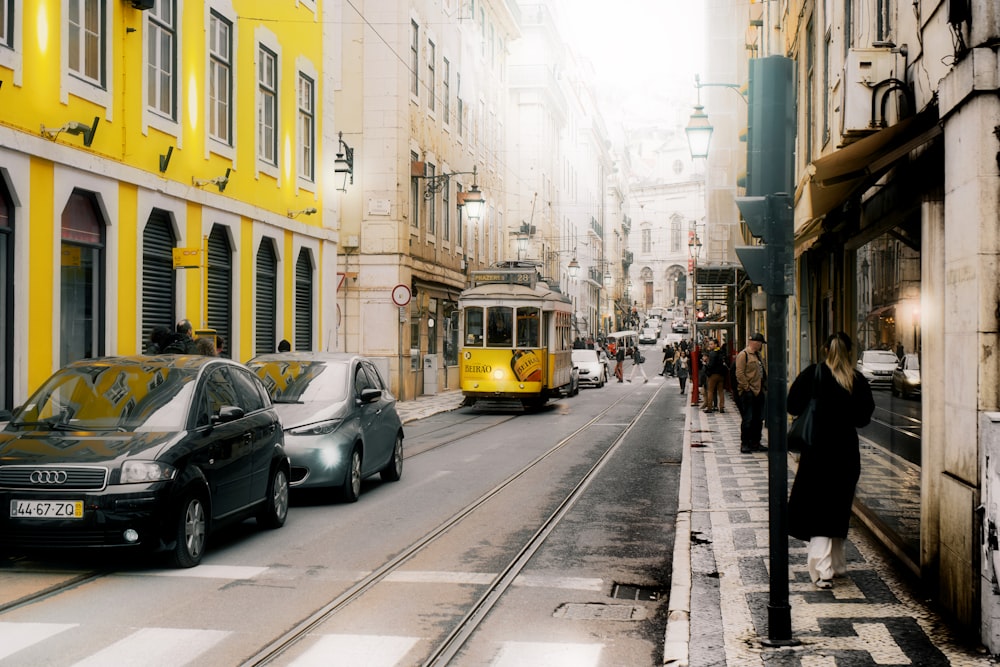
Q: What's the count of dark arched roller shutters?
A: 4